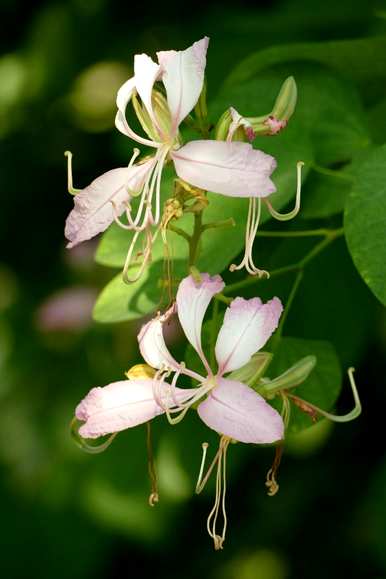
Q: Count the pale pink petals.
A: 10